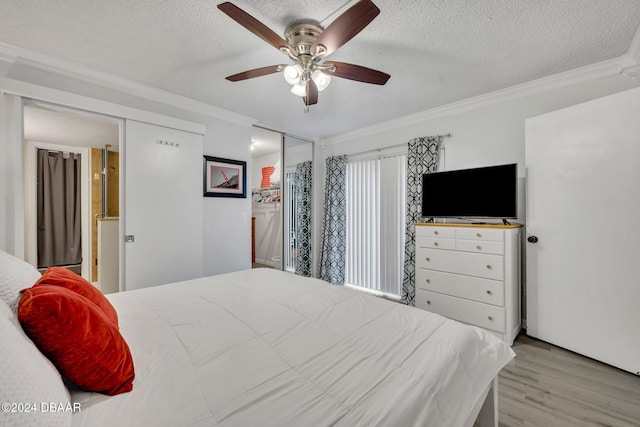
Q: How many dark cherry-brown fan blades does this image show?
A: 5